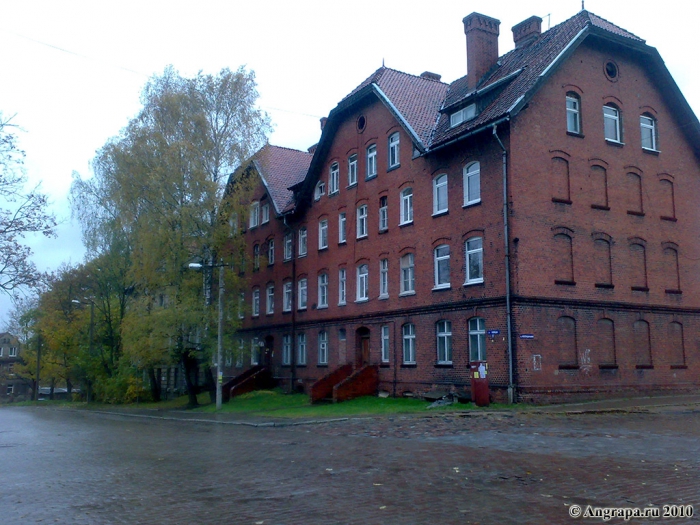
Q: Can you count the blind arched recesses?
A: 12